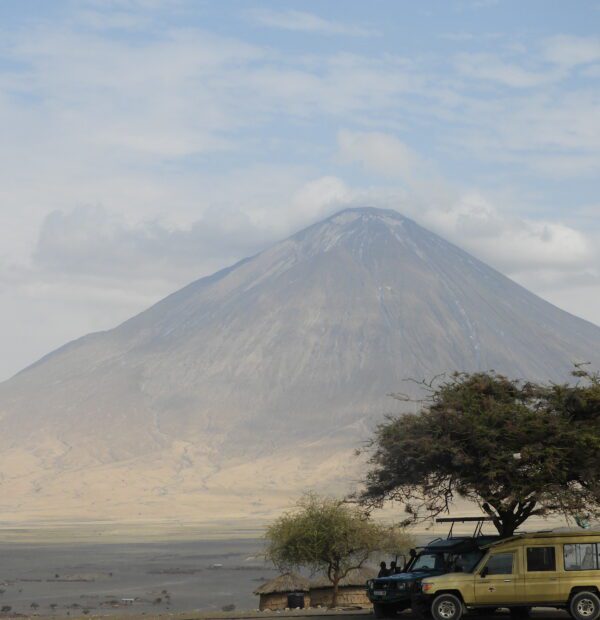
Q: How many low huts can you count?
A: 2